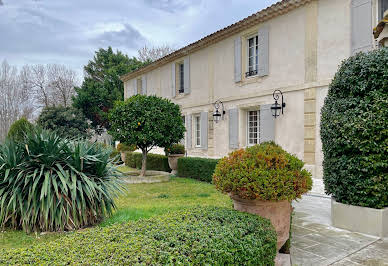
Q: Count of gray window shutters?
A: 11